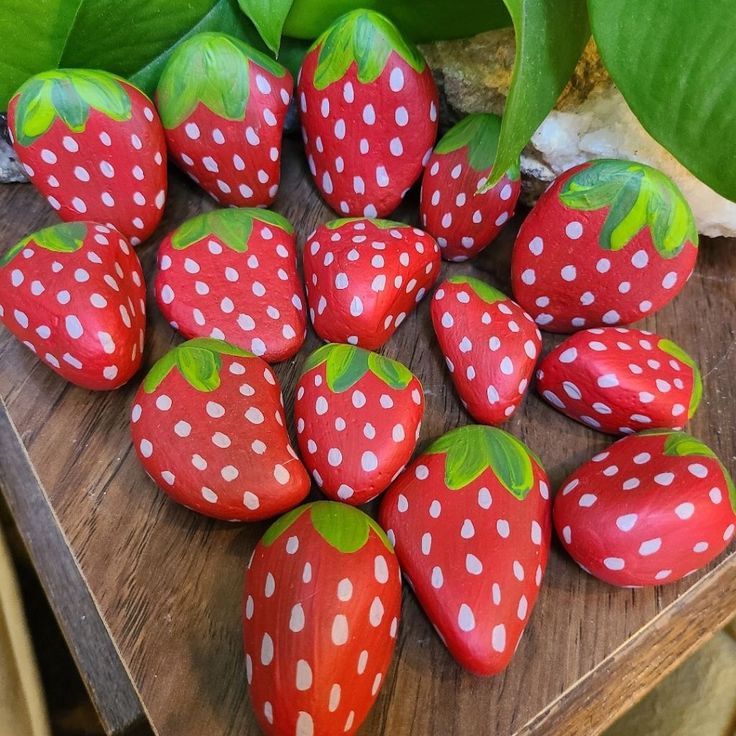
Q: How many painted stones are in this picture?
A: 15